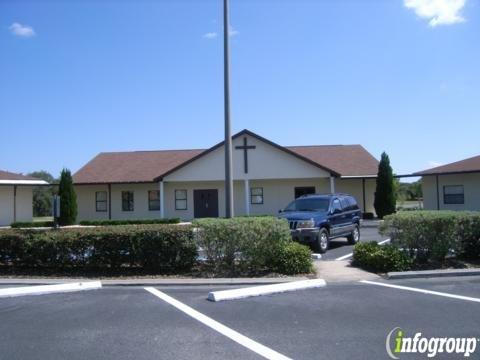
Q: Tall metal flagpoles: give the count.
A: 1